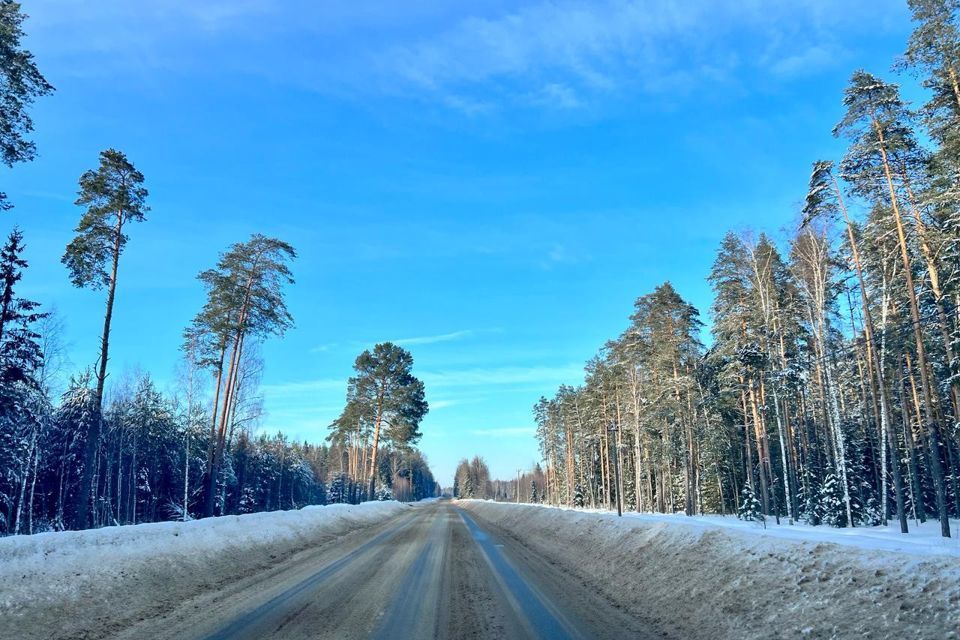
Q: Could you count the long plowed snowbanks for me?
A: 2